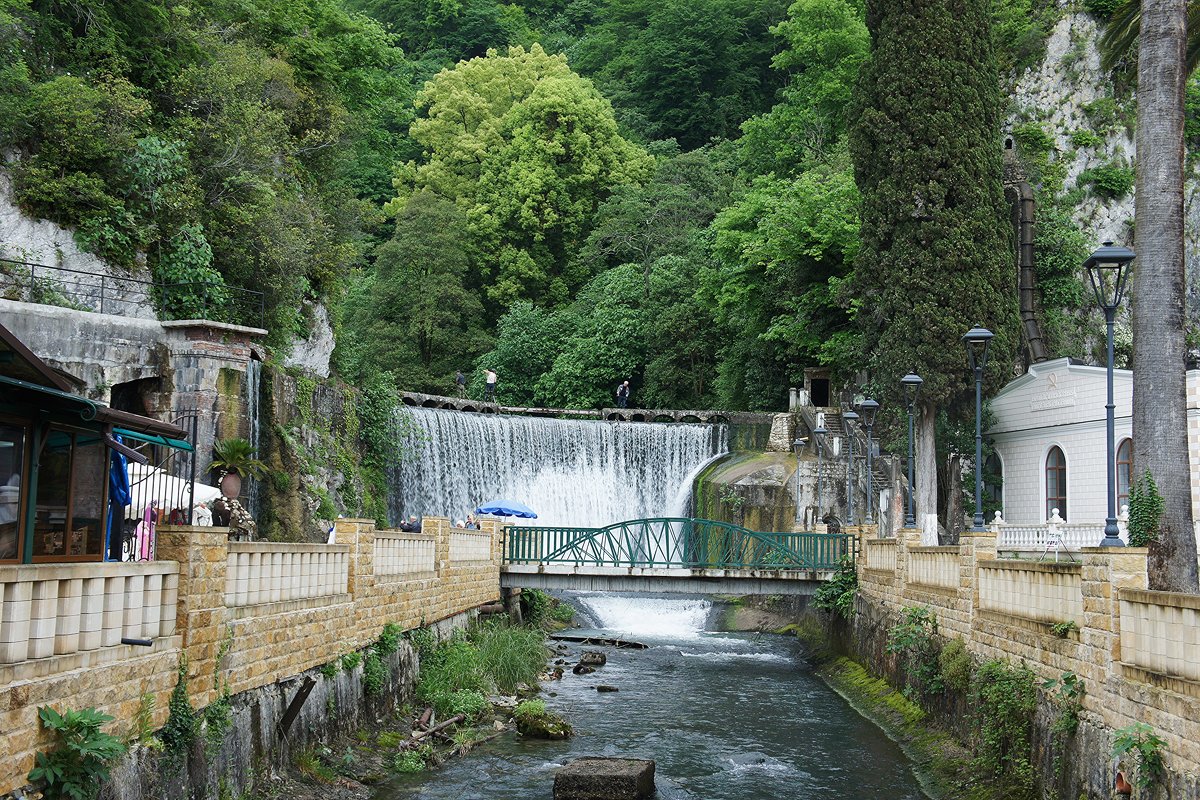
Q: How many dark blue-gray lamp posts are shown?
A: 7